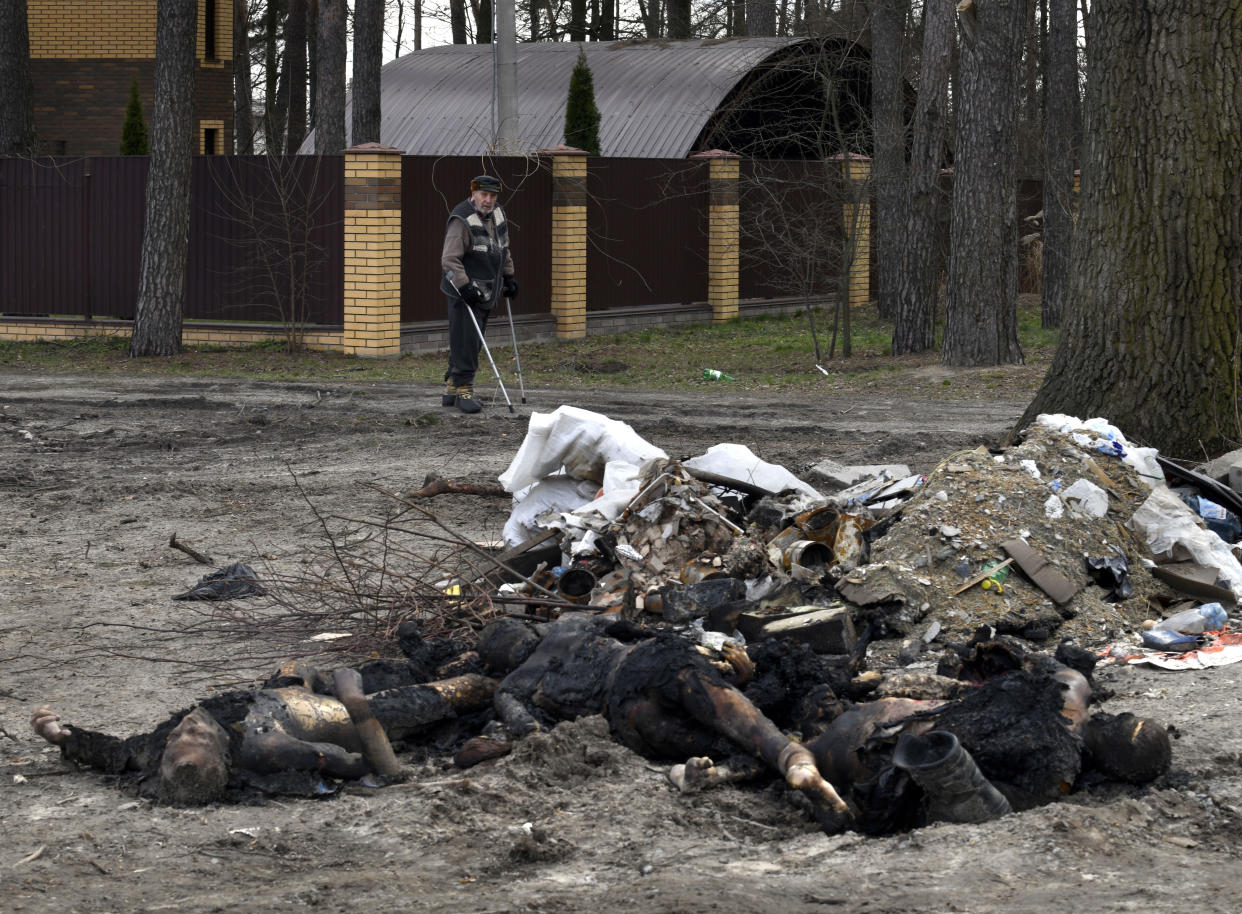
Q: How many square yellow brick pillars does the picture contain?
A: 4